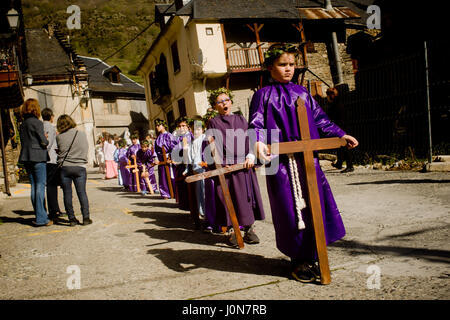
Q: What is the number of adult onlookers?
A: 3